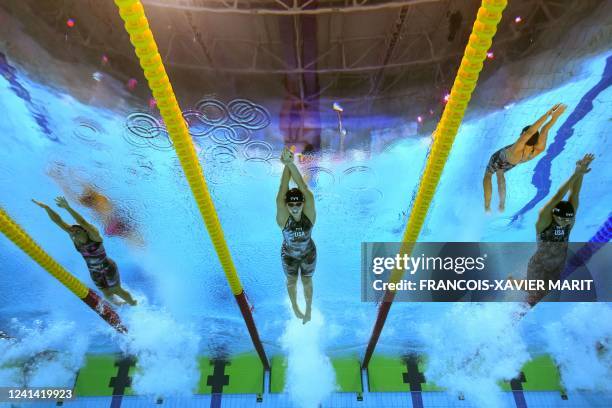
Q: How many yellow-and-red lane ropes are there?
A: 3